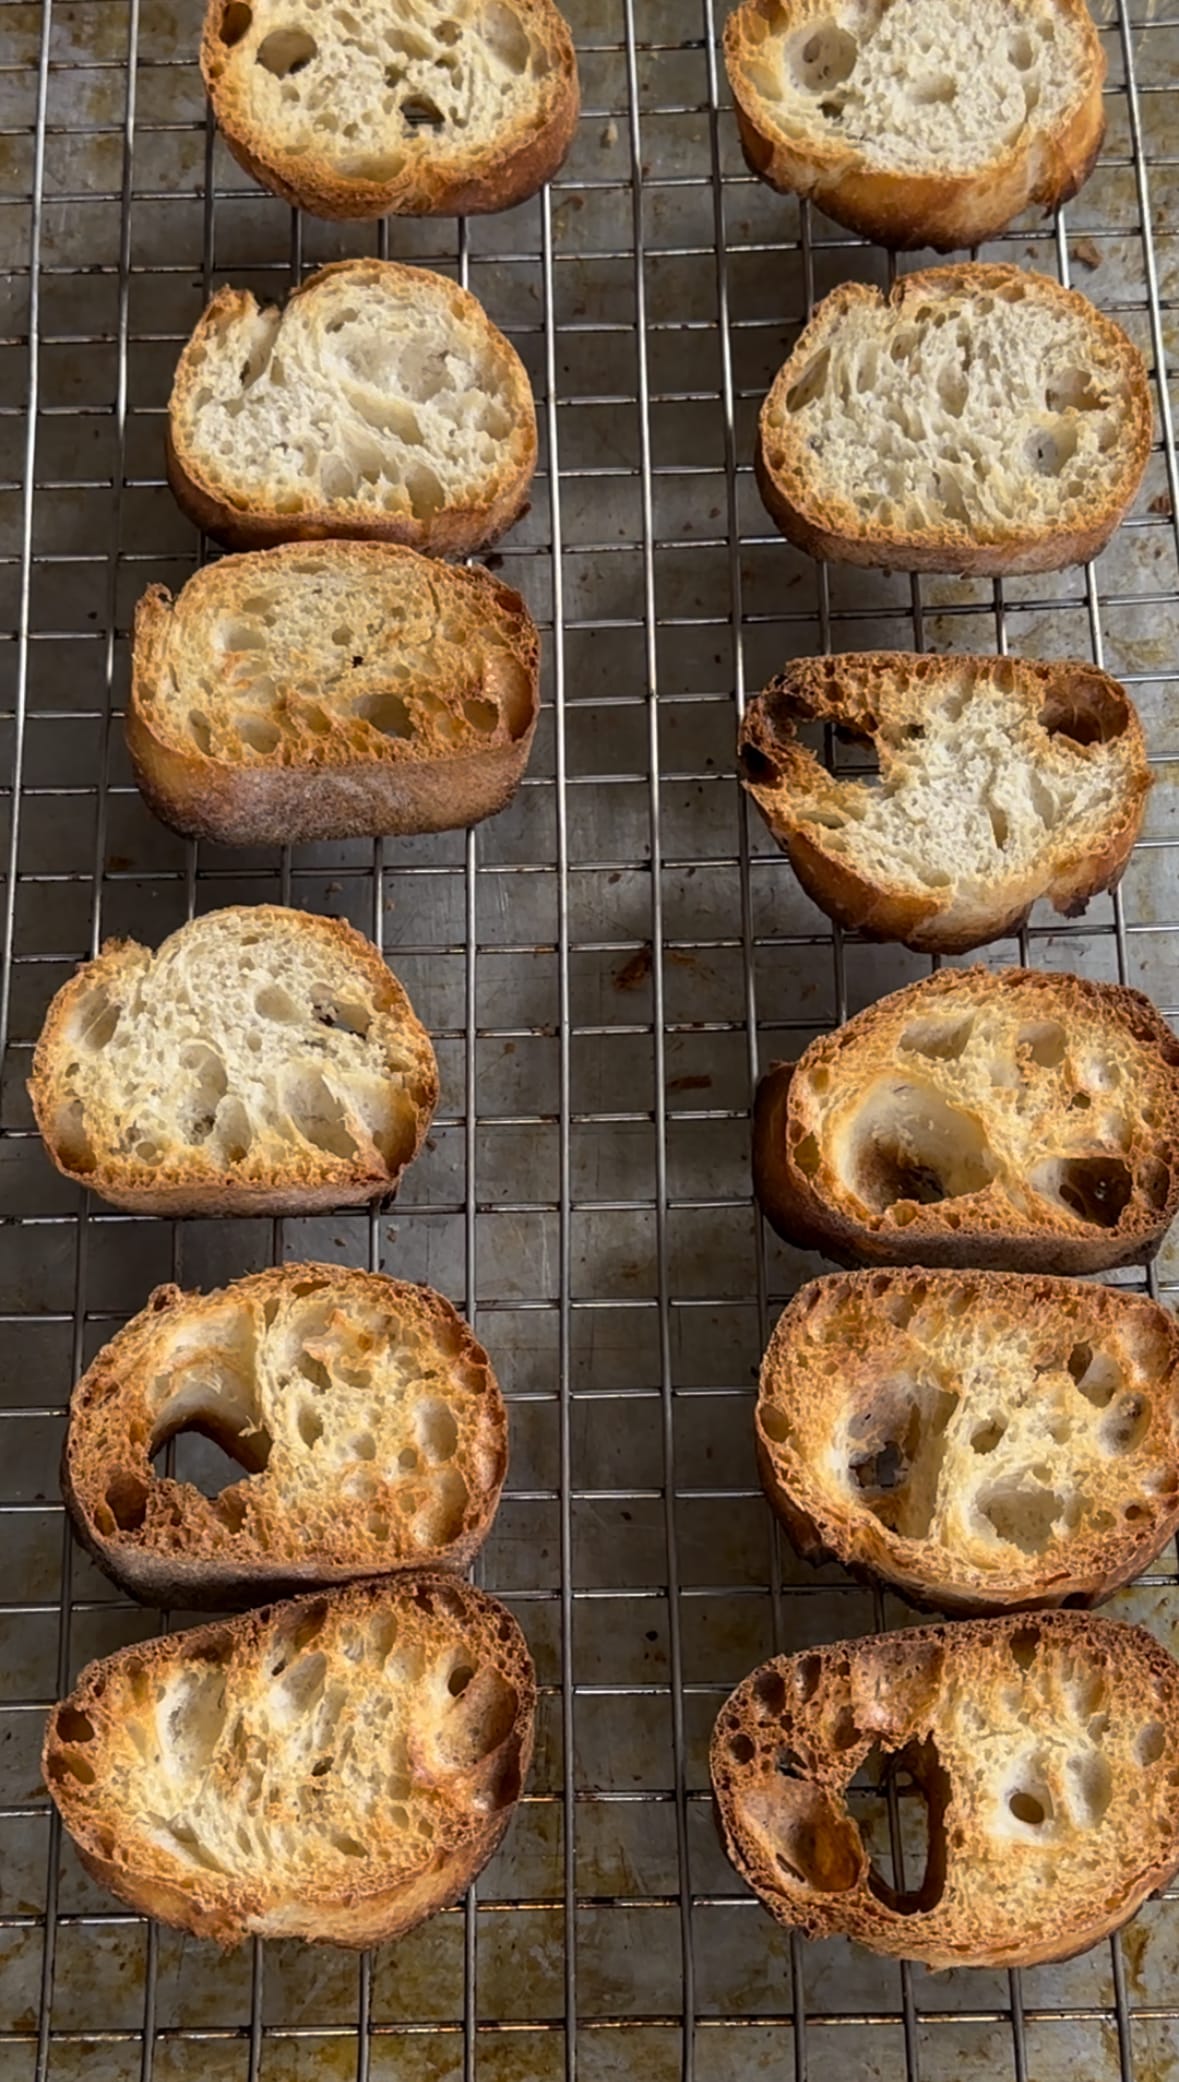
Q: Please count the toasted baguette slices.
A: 12